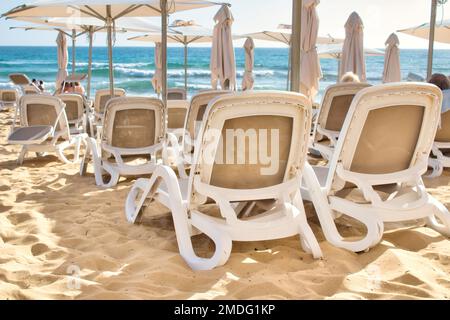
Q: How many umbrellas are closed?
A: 7